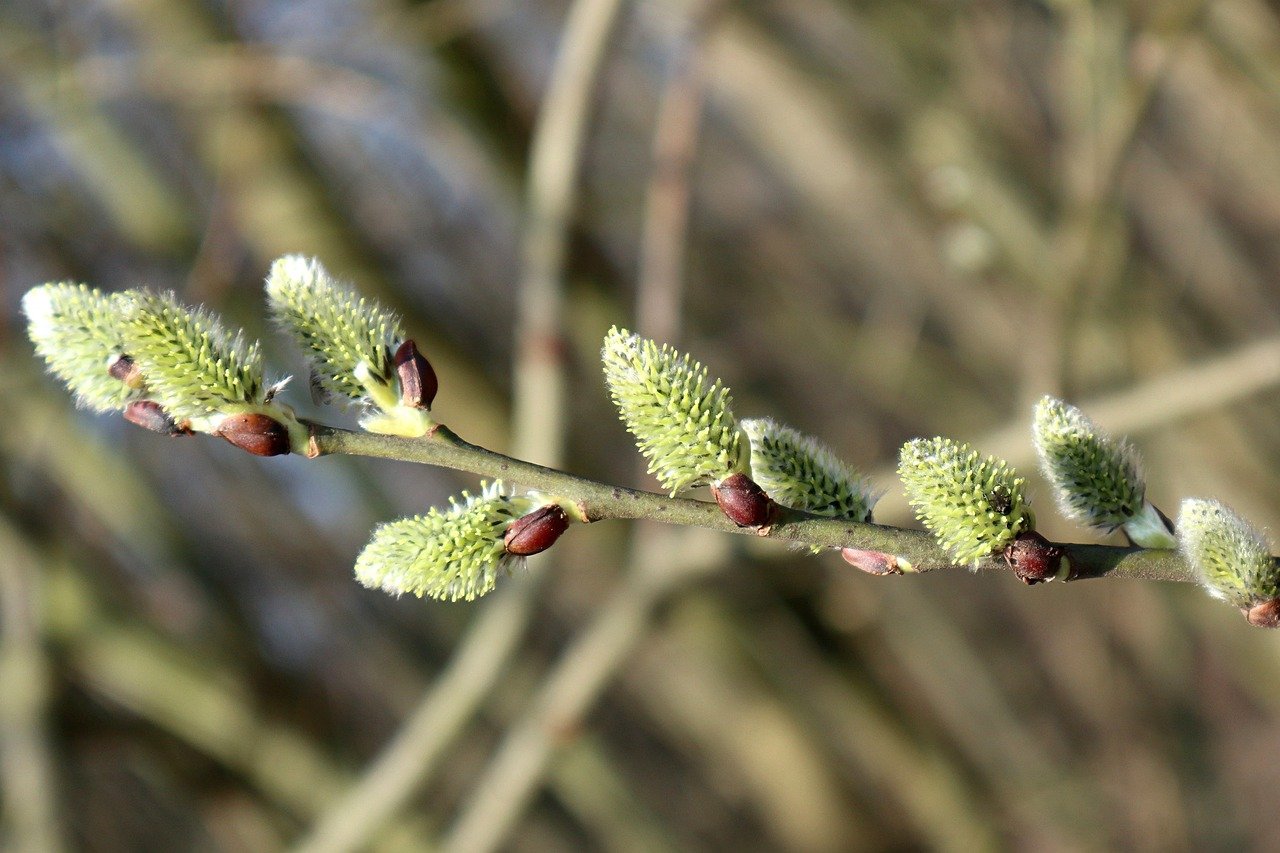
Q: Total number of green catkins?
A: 9